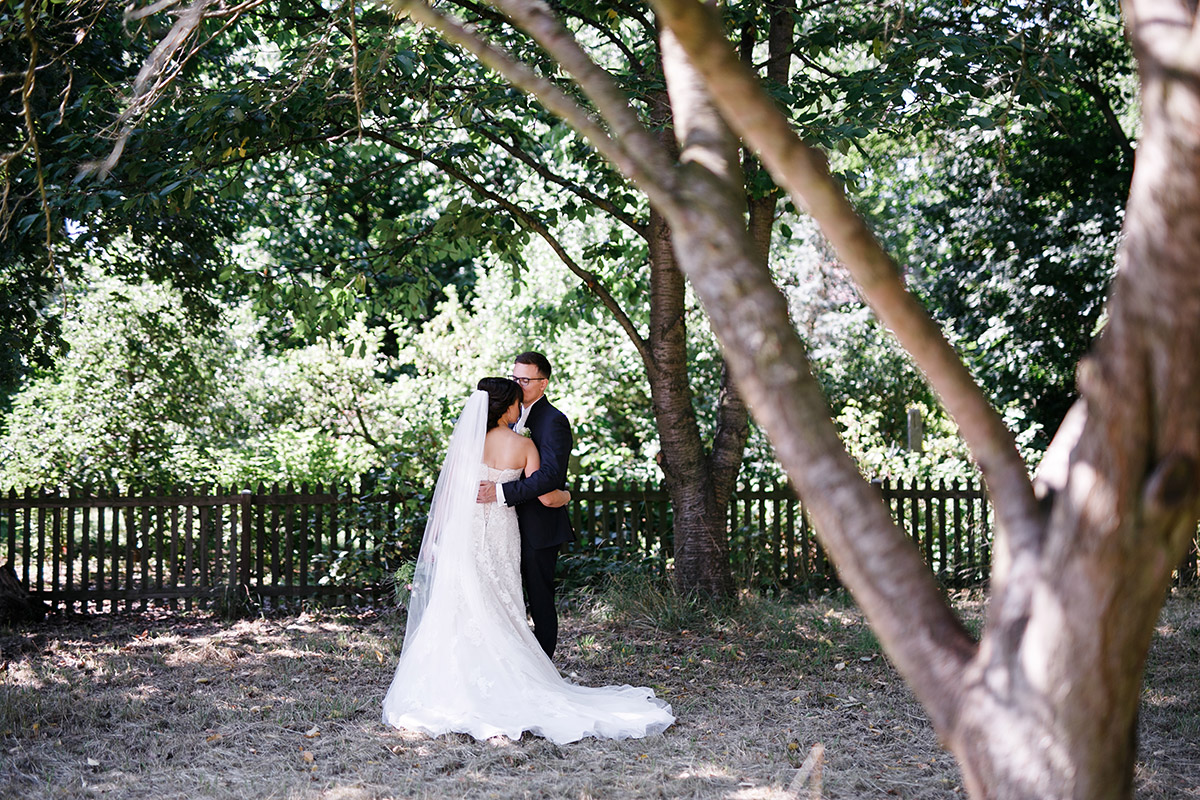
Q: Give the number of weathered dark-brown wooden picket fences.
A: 1